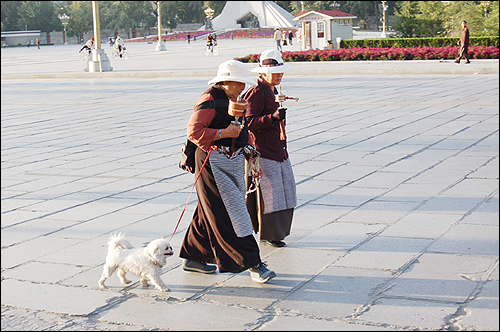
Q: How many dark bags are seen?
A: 1